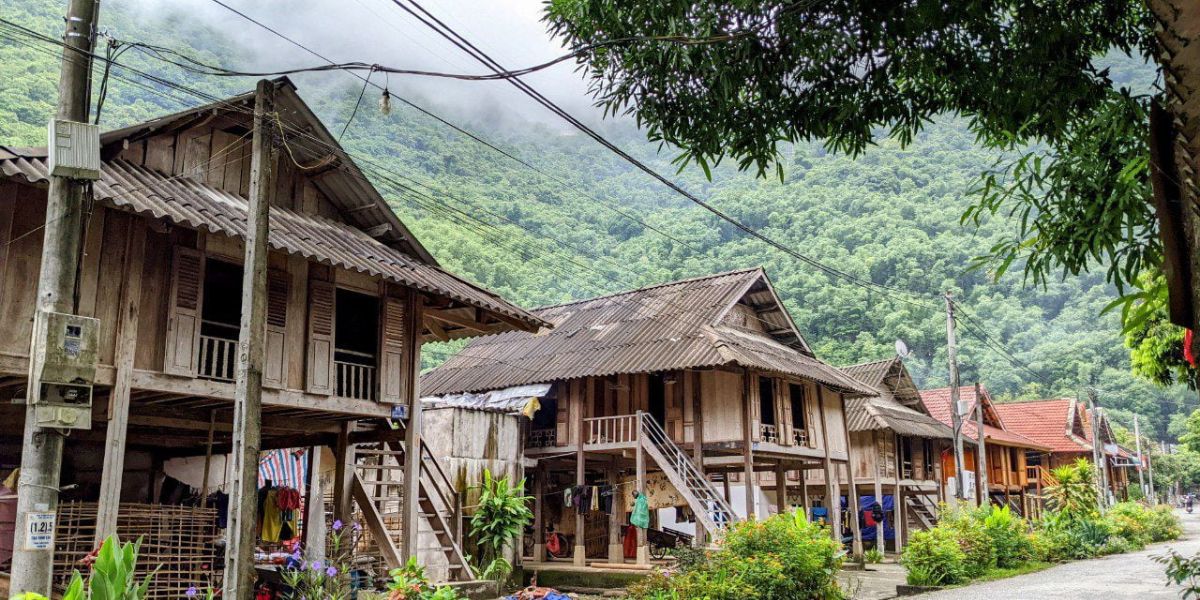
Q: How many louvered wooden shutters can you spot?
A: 4